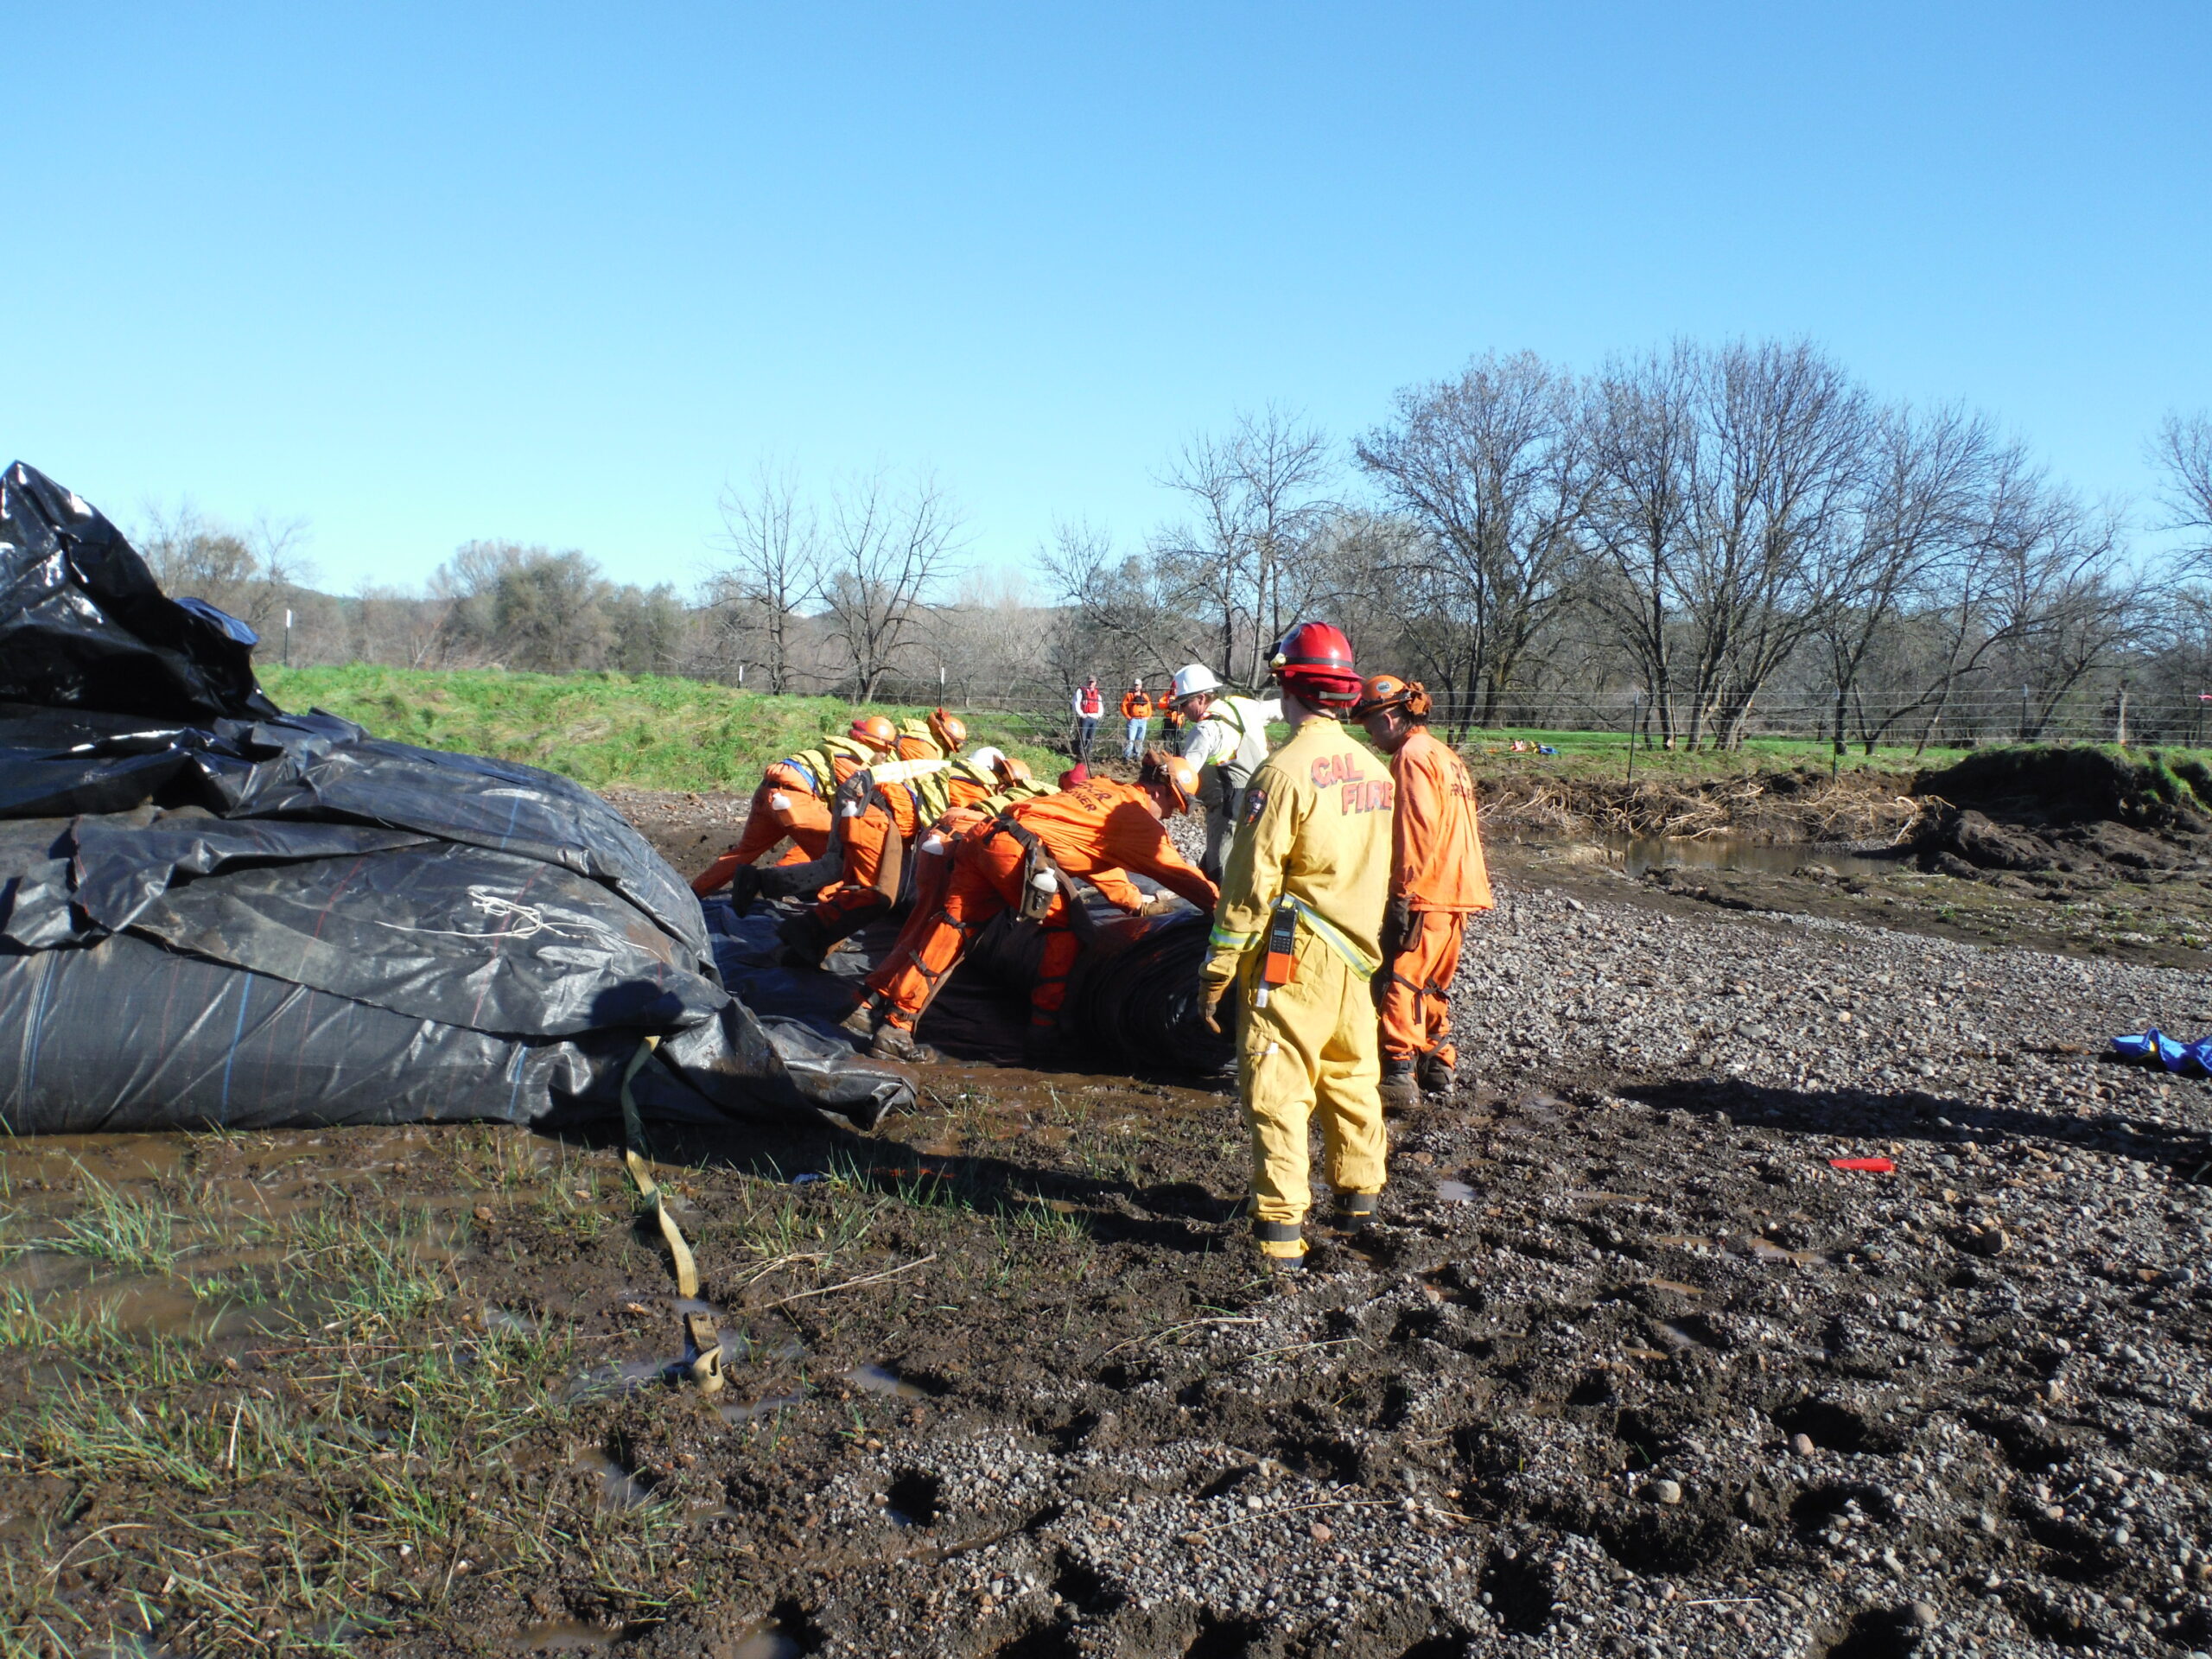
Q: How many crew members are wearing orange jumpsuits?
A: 6